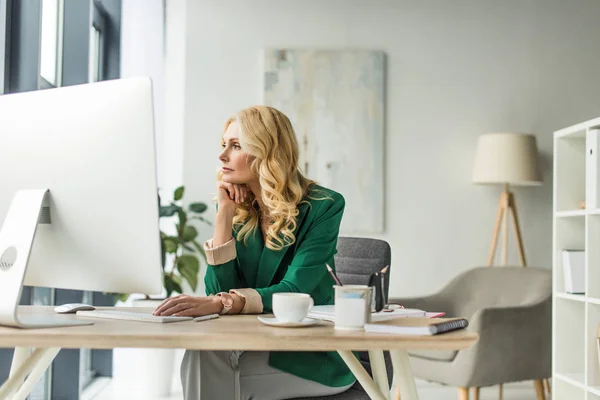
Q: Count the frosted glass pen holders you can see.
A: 1